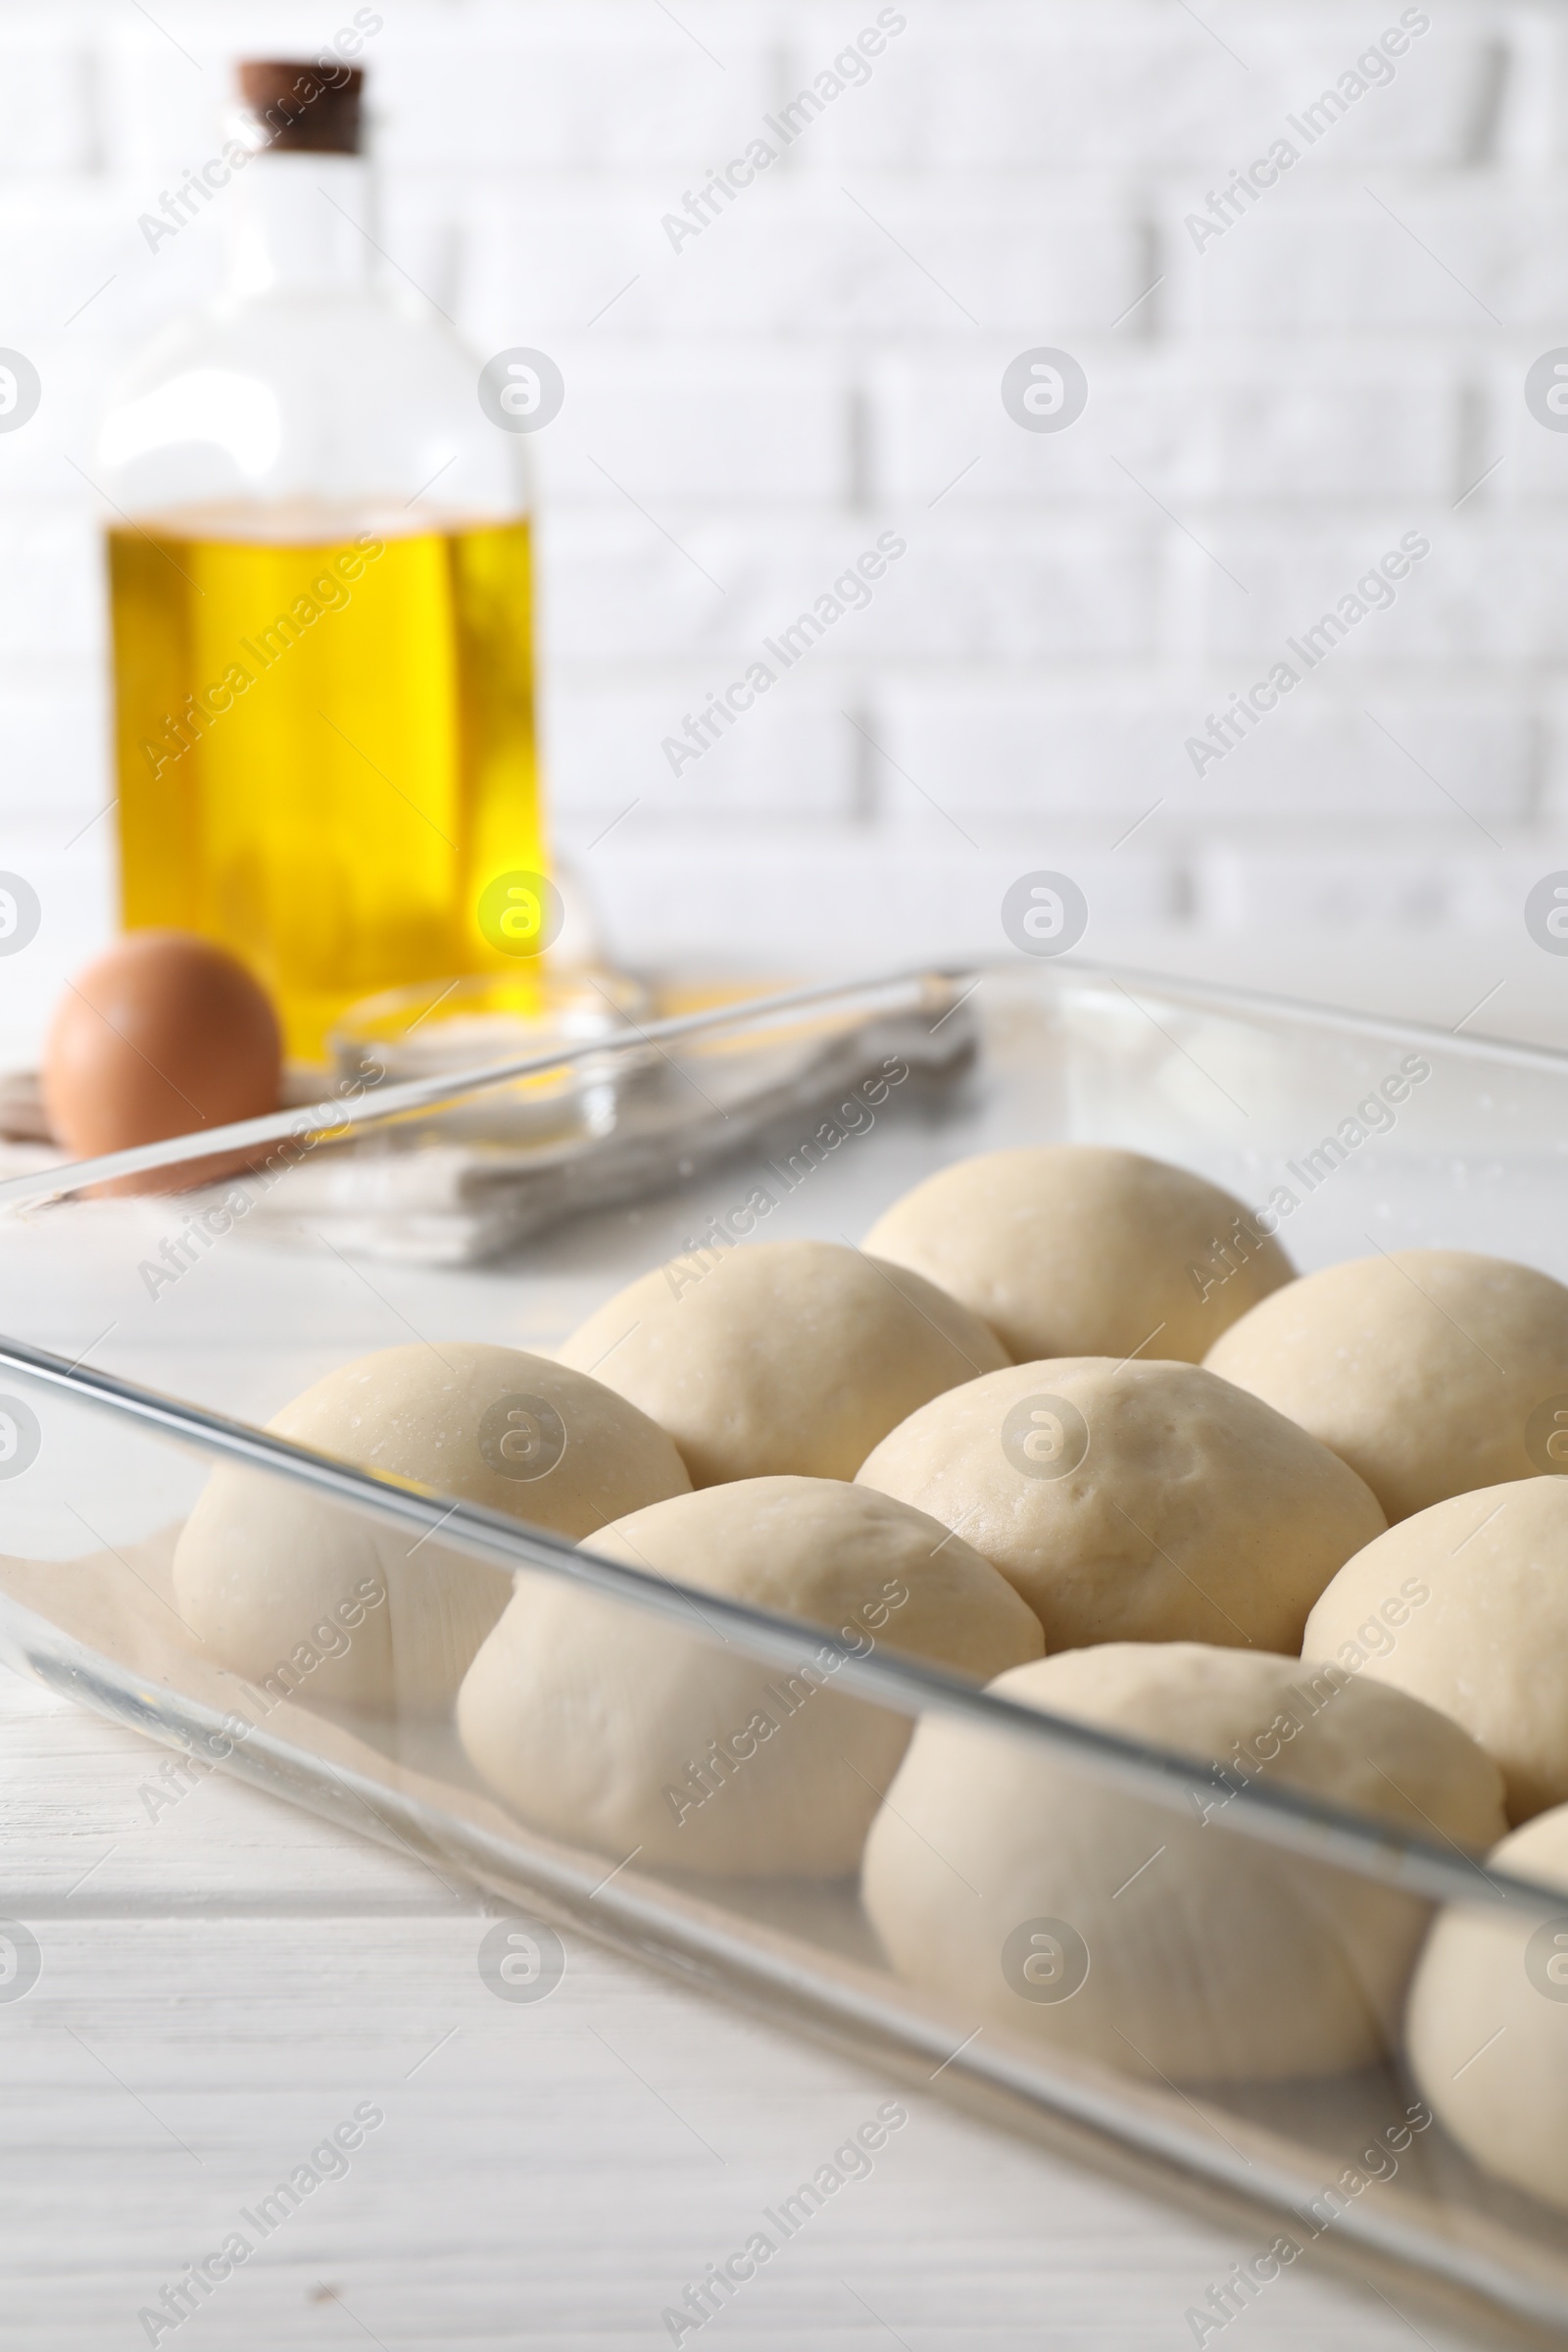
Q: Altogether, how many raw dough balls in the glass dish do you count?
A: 9